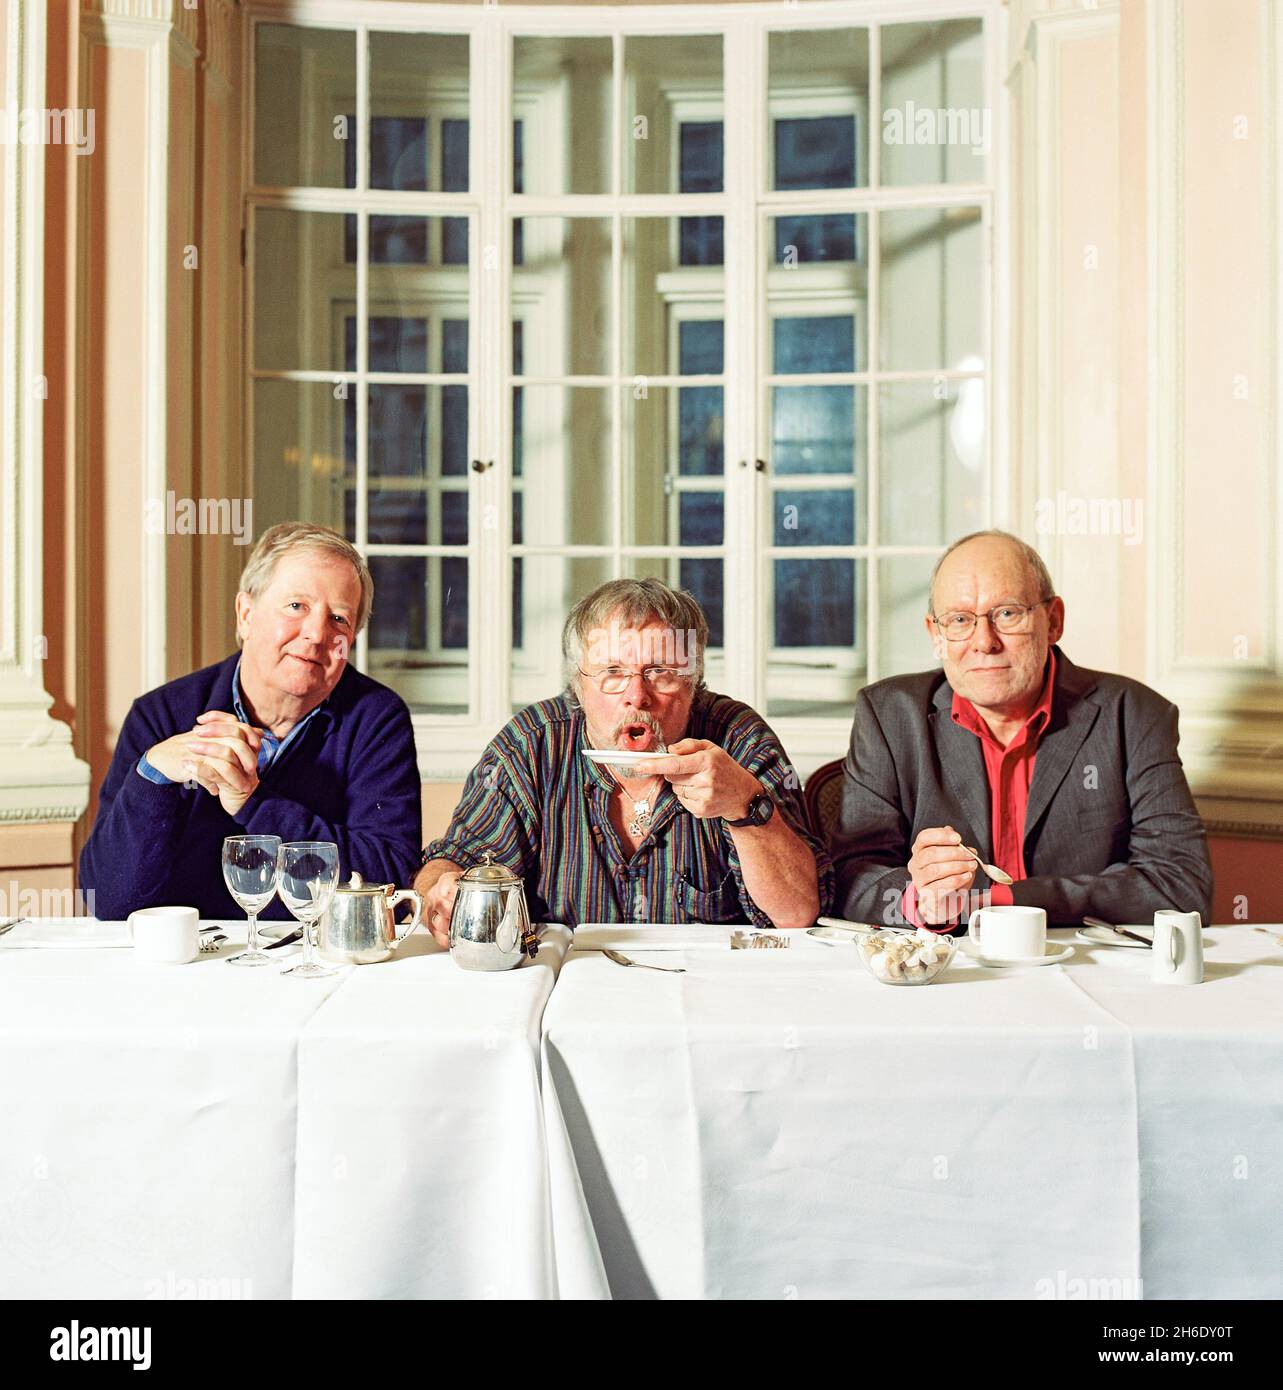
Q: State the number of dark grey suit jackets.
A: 1